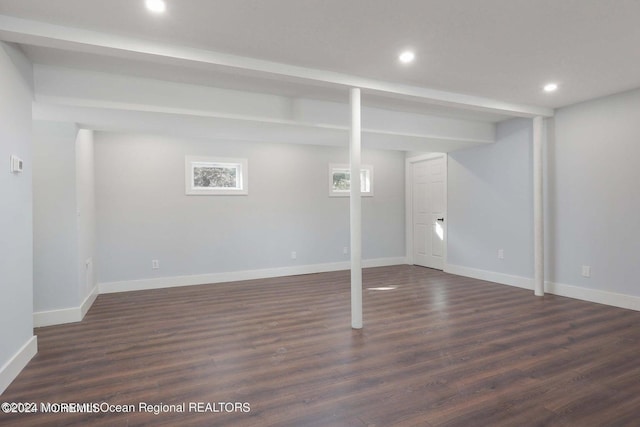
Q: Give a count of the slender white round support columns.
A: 2